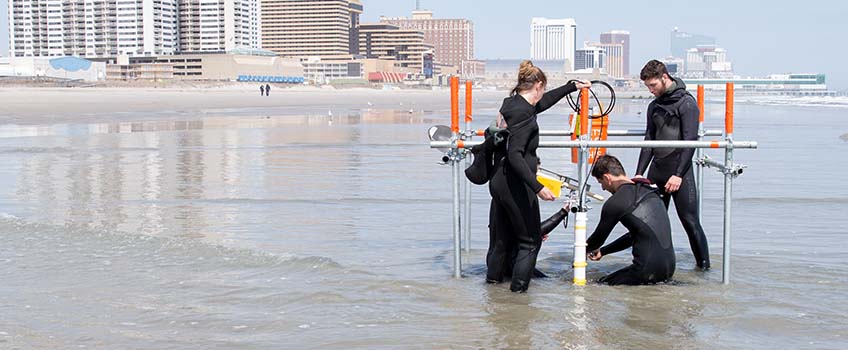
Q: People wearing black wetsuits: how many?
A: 4